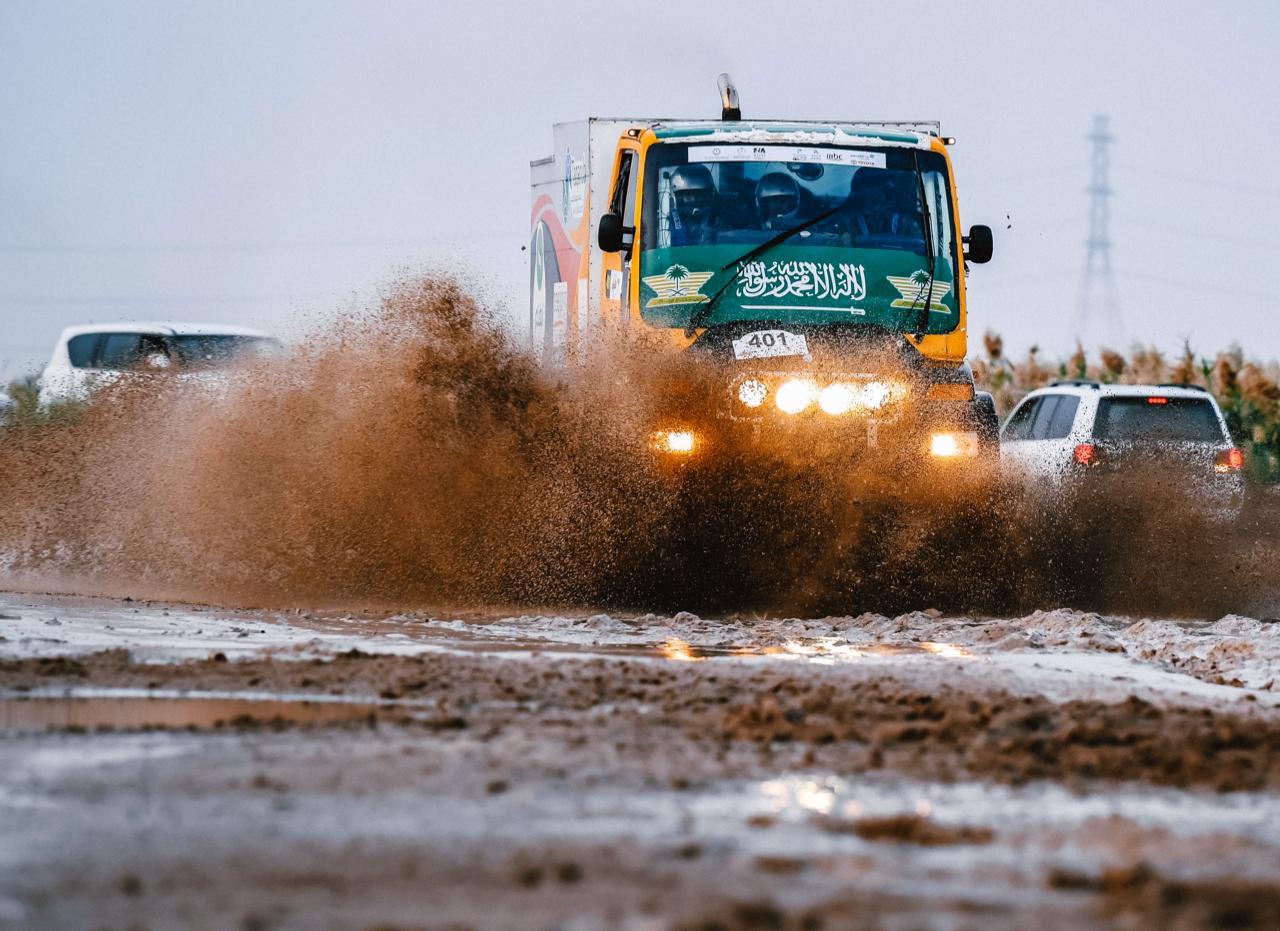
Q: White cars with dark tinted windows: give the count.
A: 2